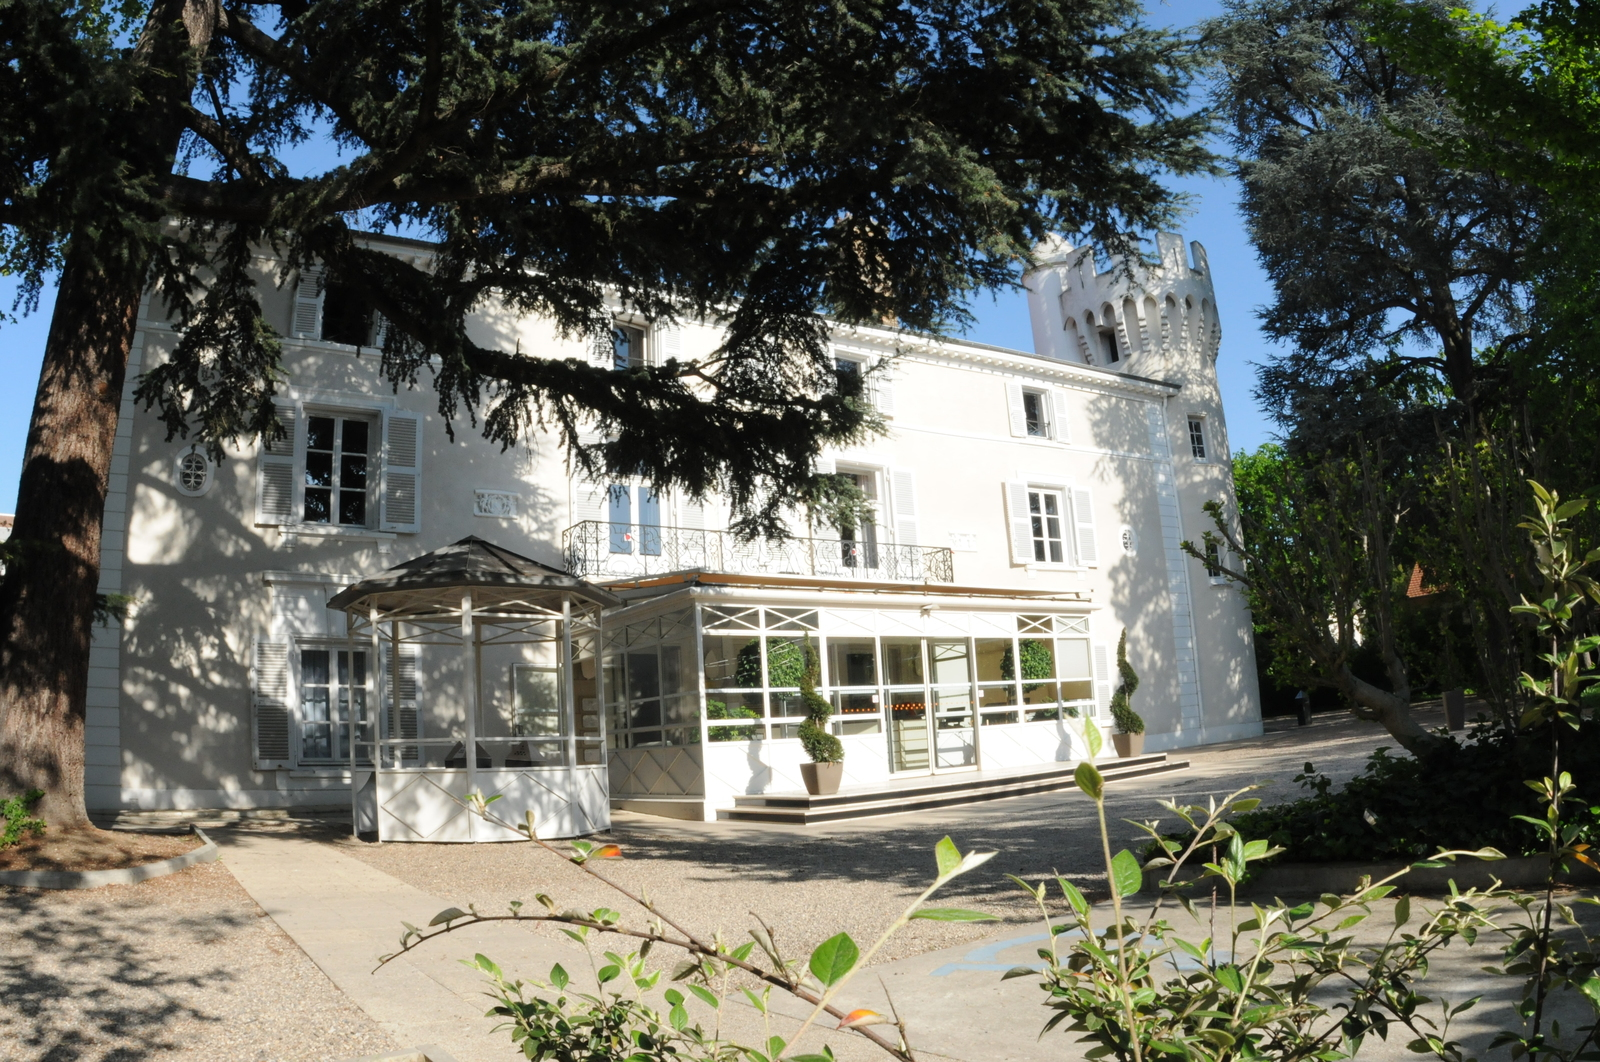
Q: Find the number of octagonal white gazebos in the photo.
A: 1